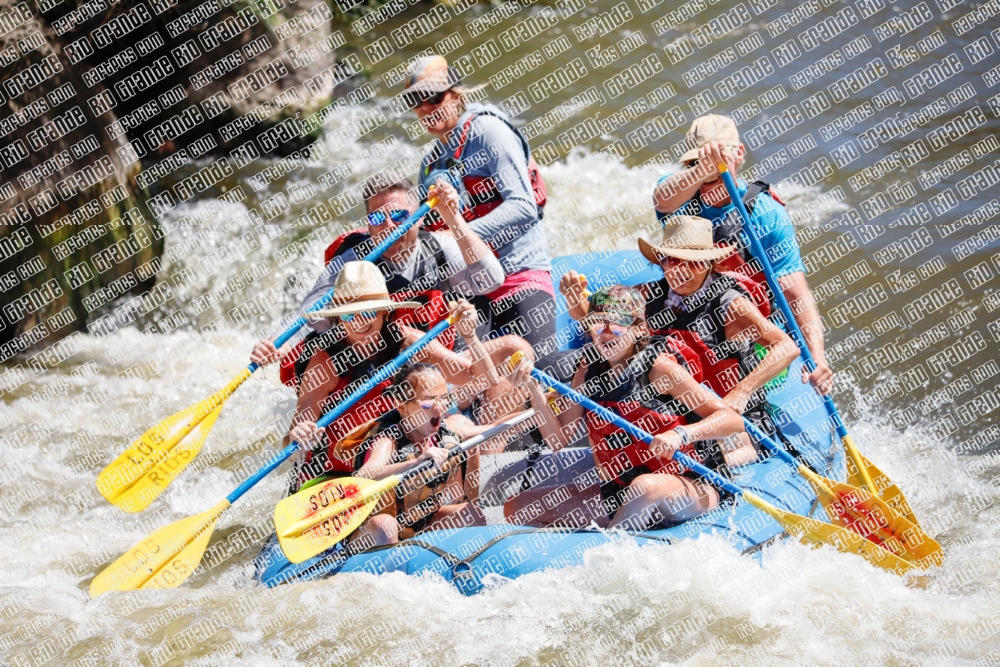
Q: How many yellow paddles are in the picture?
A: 6